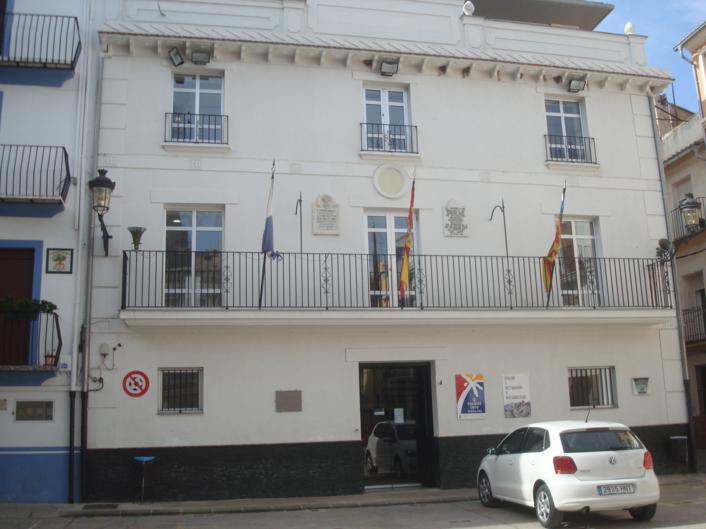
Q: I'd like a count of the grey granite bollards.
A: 0